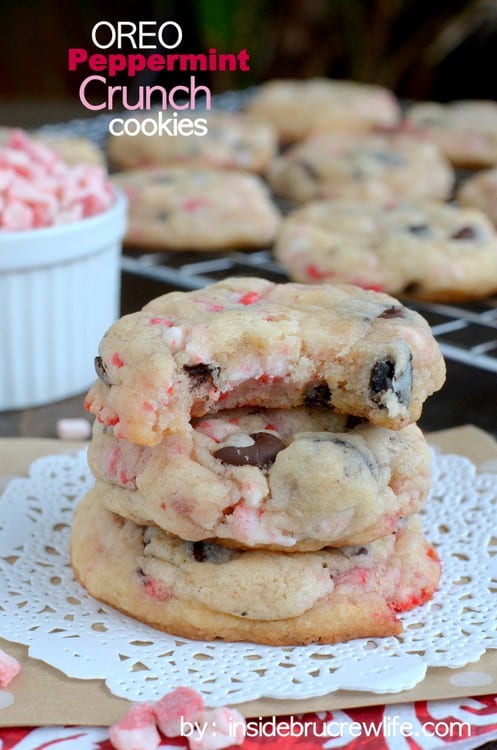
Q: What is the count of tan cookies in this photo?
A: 11